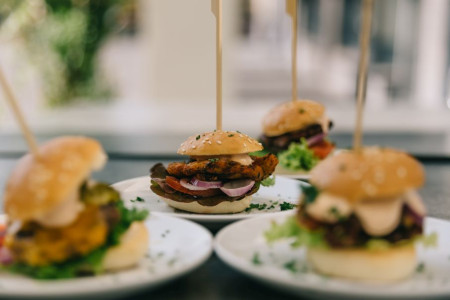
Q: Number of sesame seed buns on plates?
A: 4